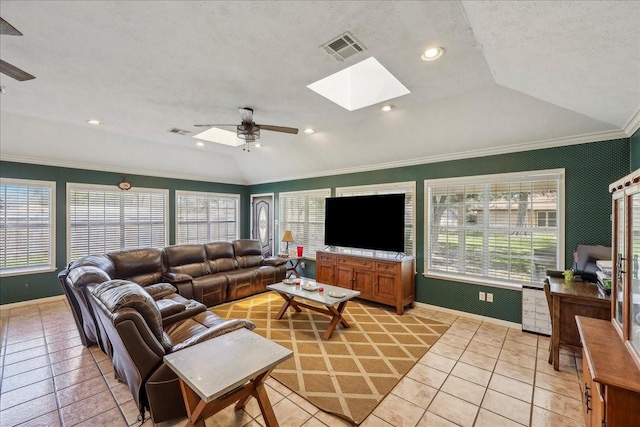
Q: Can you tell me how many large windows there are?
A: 6